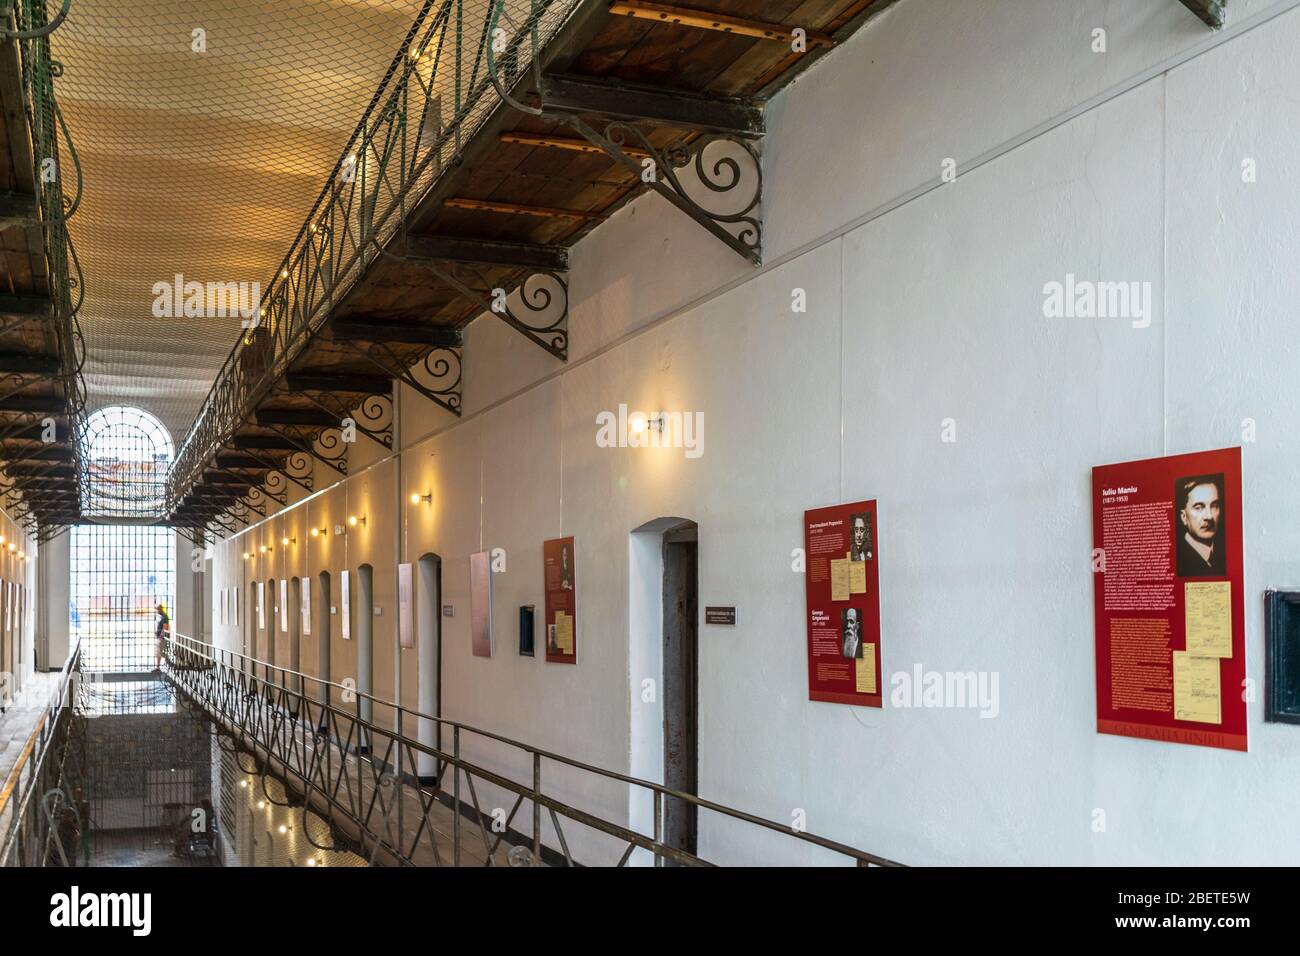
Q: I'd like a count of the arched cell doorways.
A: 7